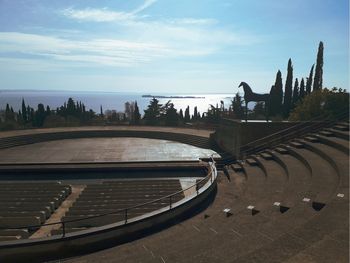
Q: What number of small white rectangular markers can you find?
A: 5